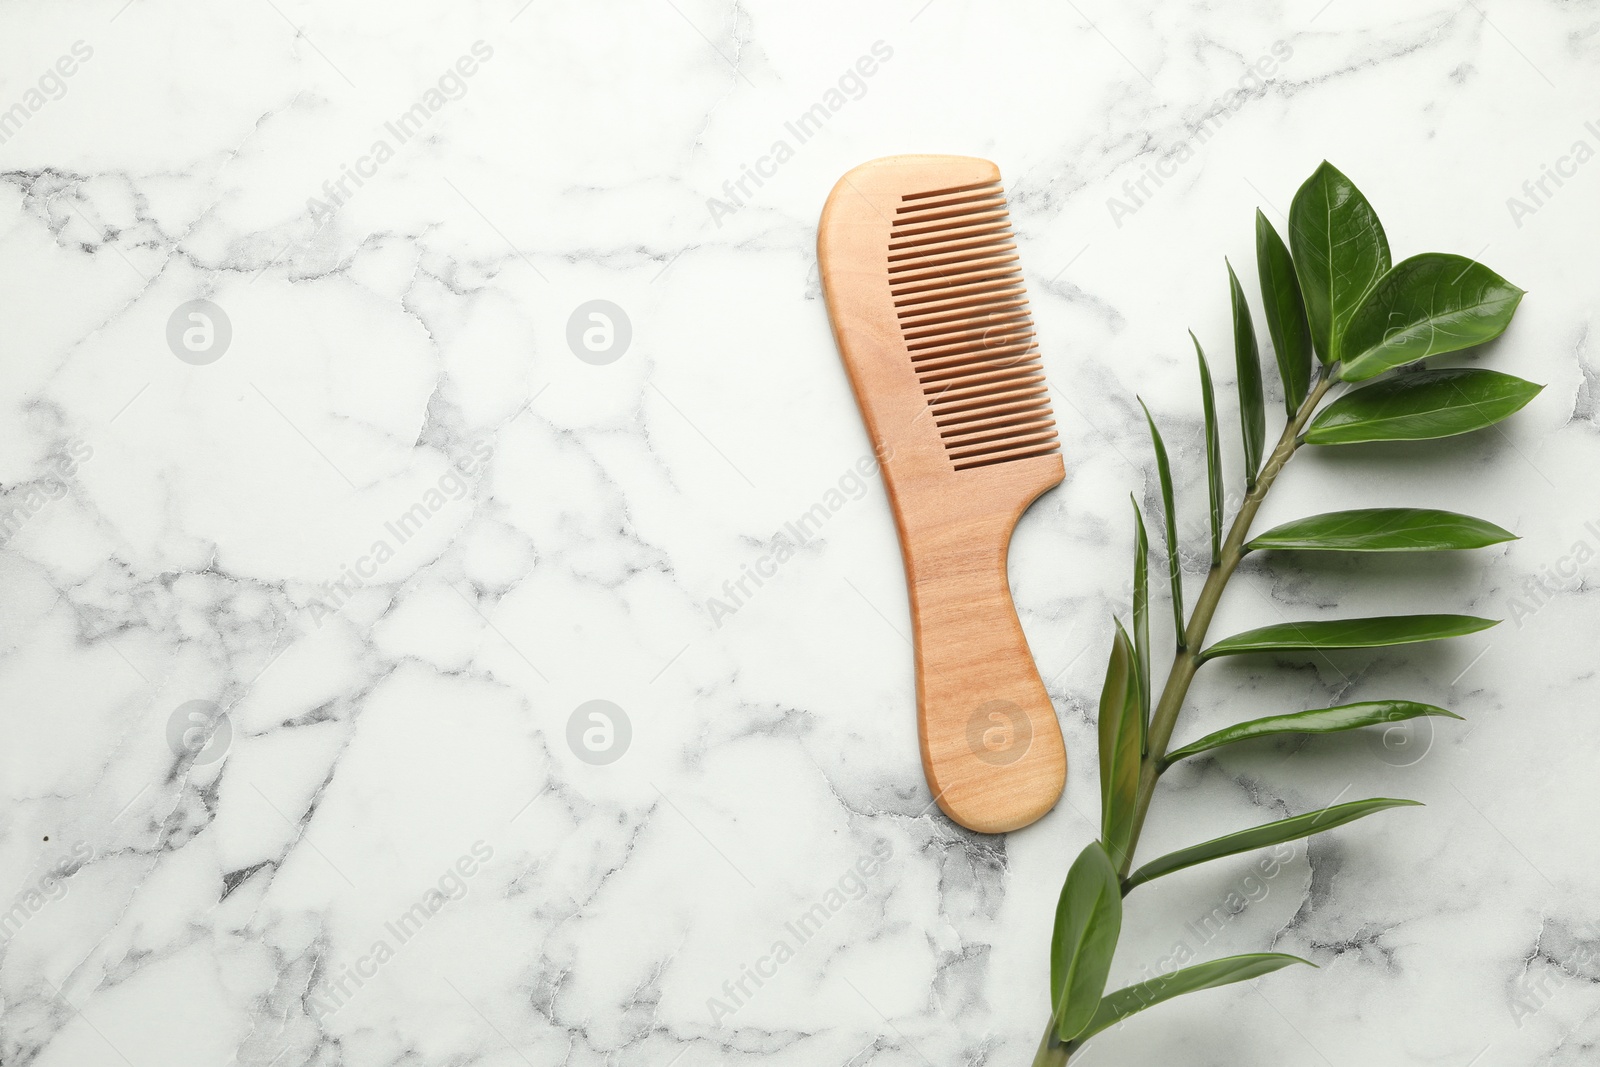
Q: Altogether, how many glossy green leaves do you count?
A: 15